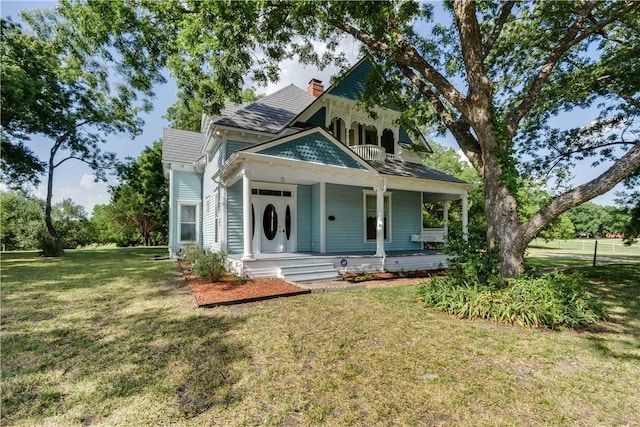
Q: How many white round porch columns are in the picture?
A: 4